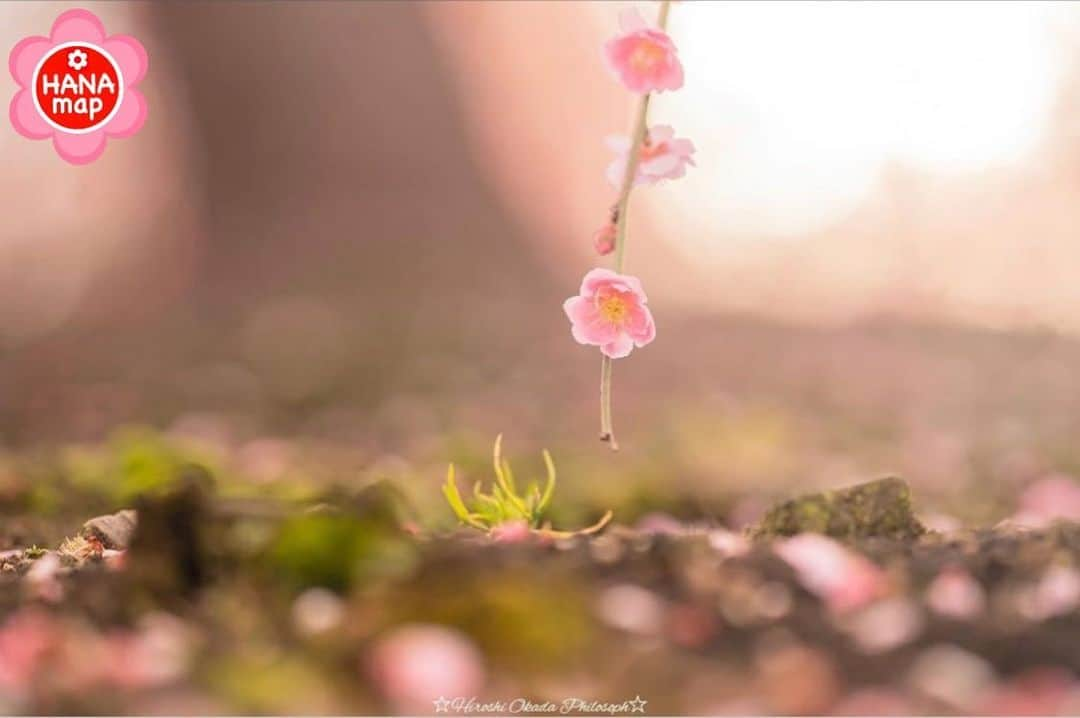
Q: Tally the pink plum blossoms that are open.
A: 3